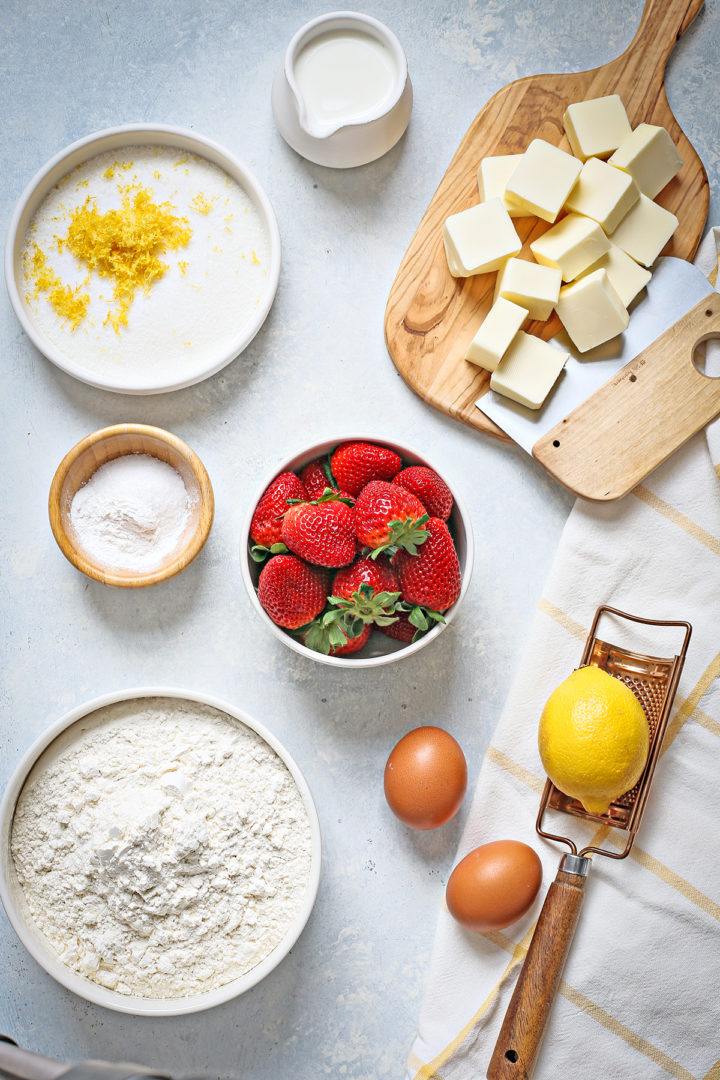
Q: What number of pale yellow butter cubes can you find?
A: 13